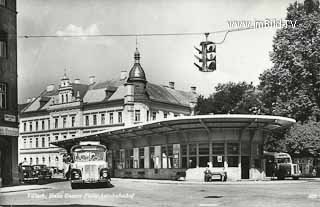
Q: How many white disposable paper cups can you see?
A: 0